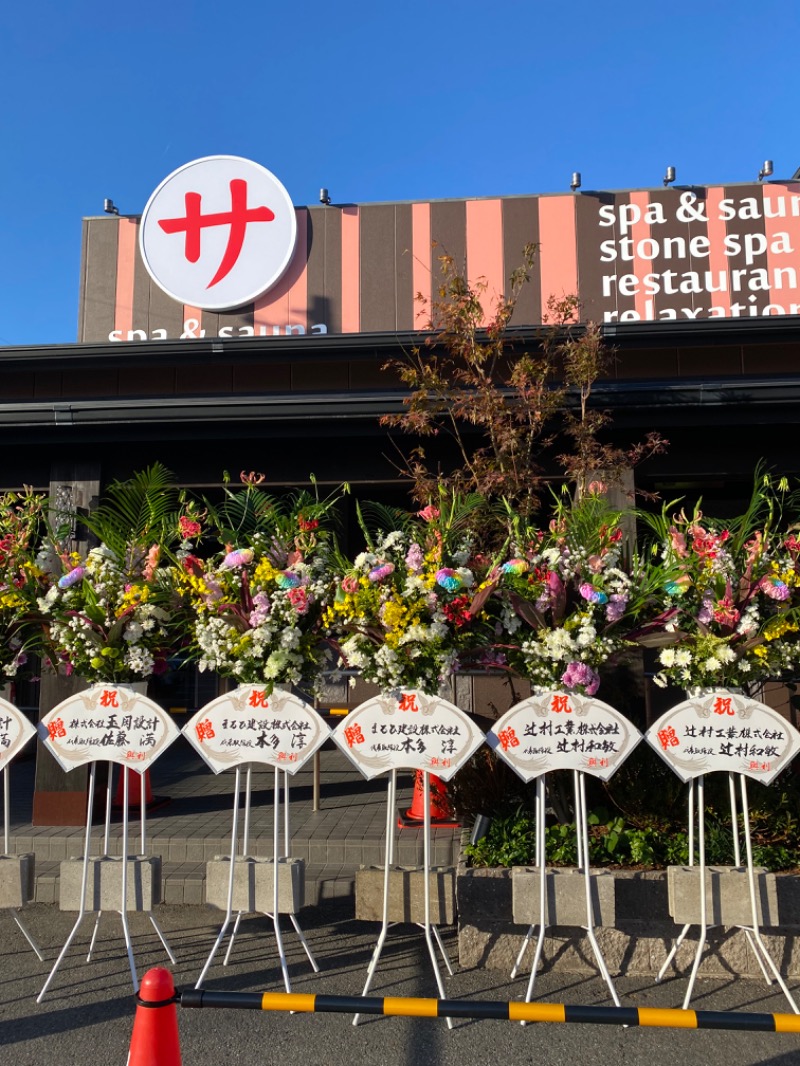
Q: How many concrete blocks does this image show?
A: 6